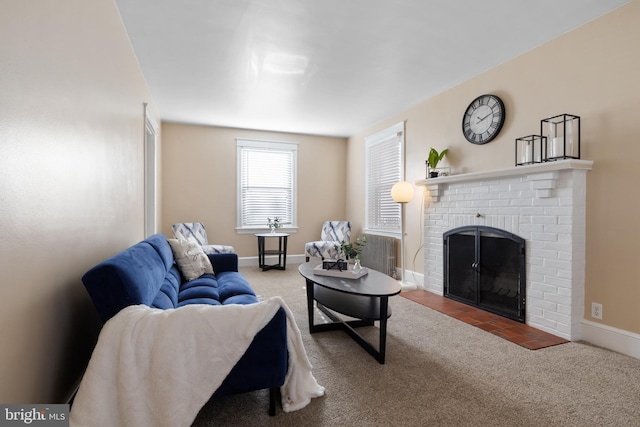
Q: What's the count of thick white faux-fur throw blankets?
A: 1